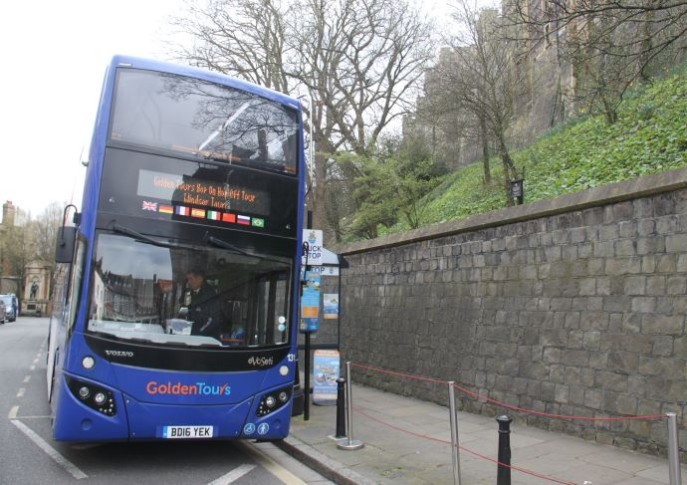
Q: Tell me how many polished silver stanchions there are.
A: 3